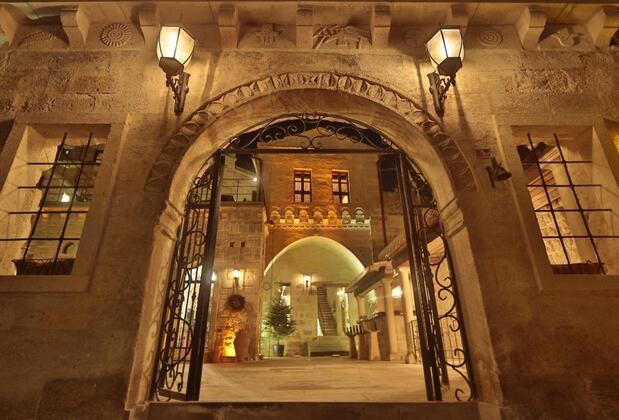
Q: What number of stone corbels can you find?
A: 9